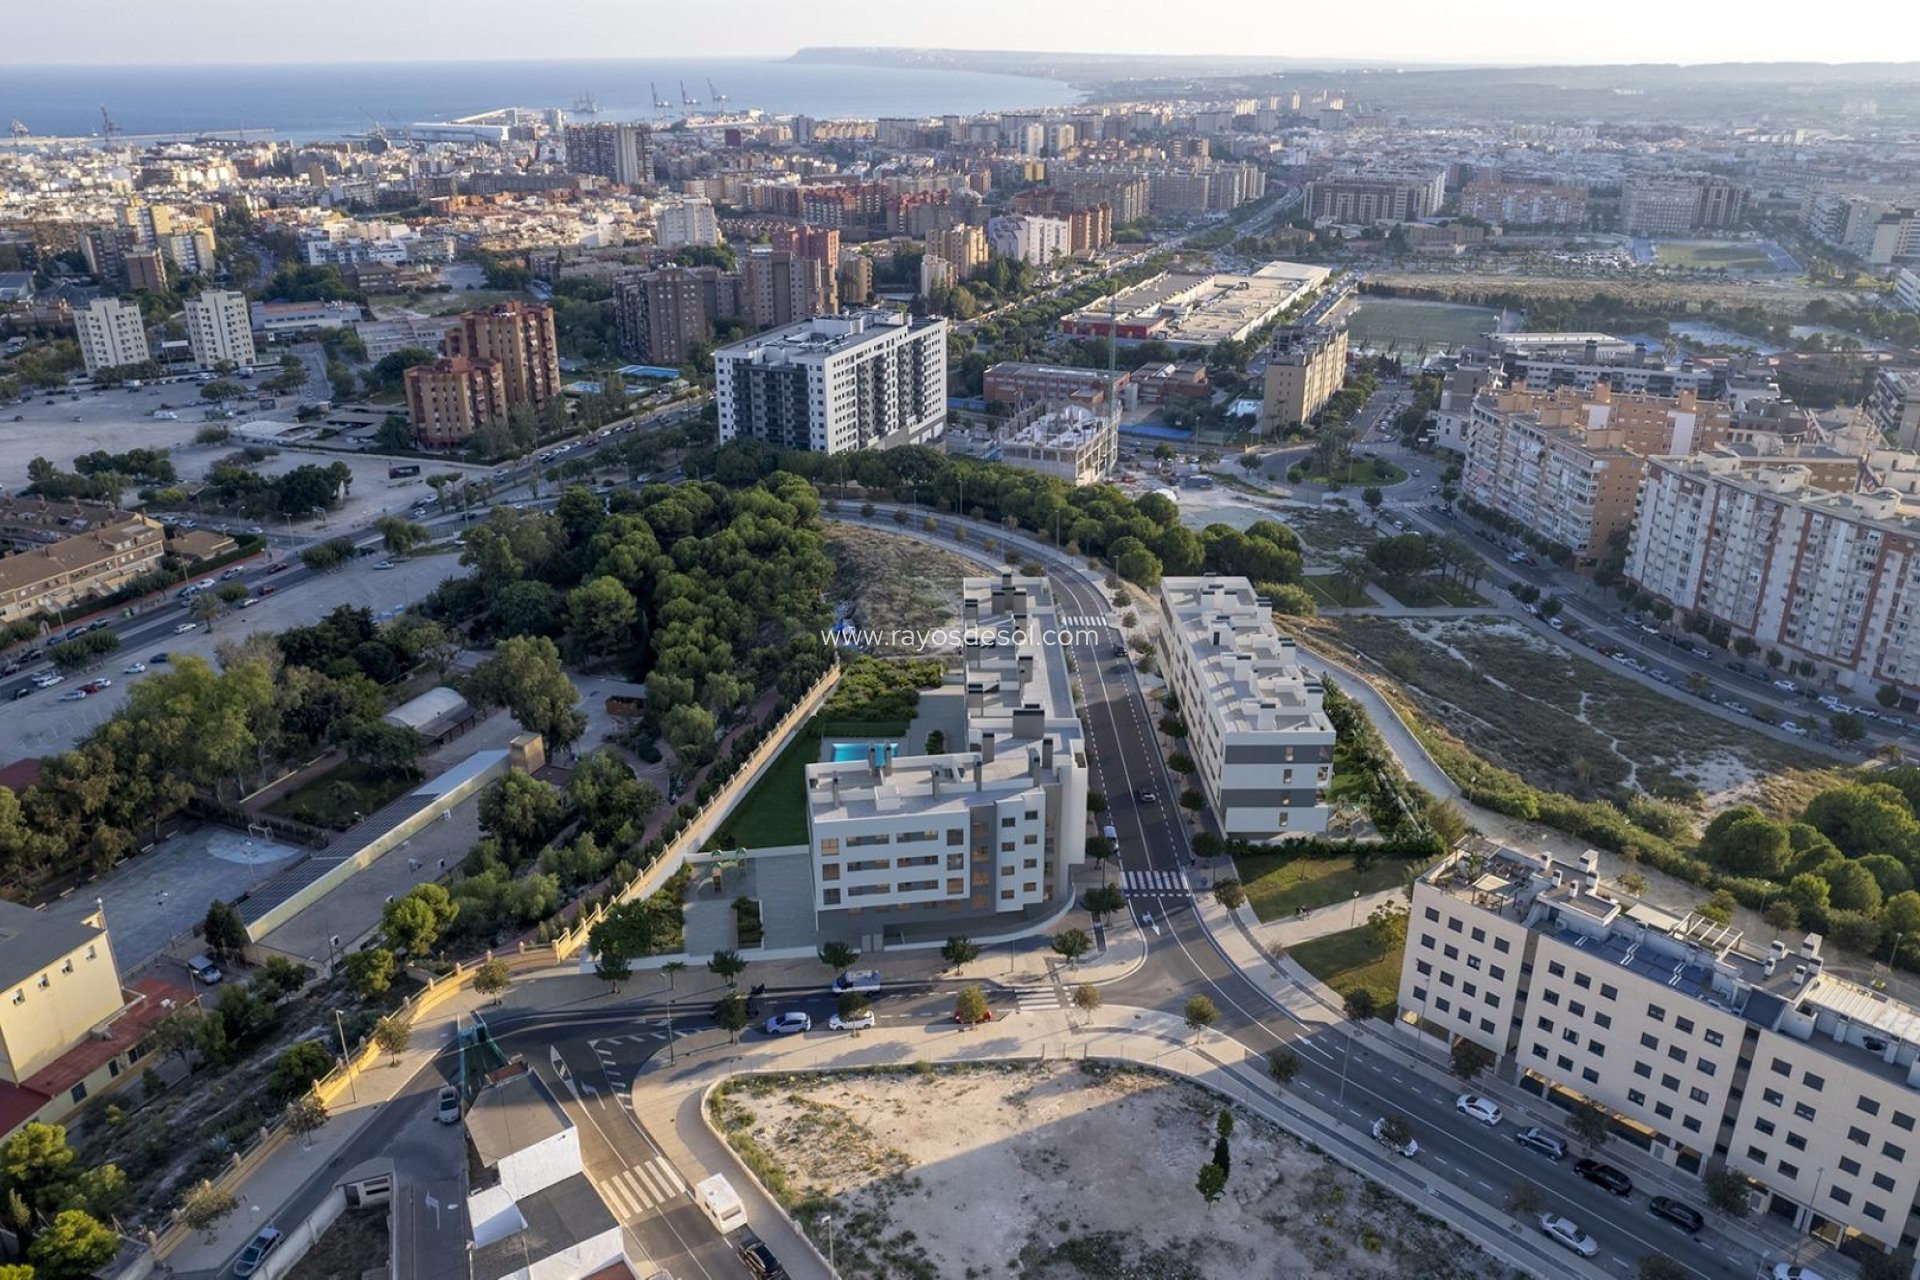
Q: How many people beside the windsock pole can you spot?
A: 0